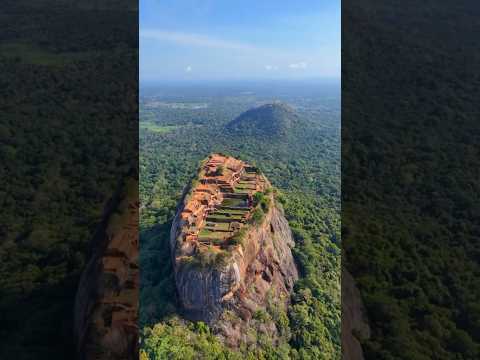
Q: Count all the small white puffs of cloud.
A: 3